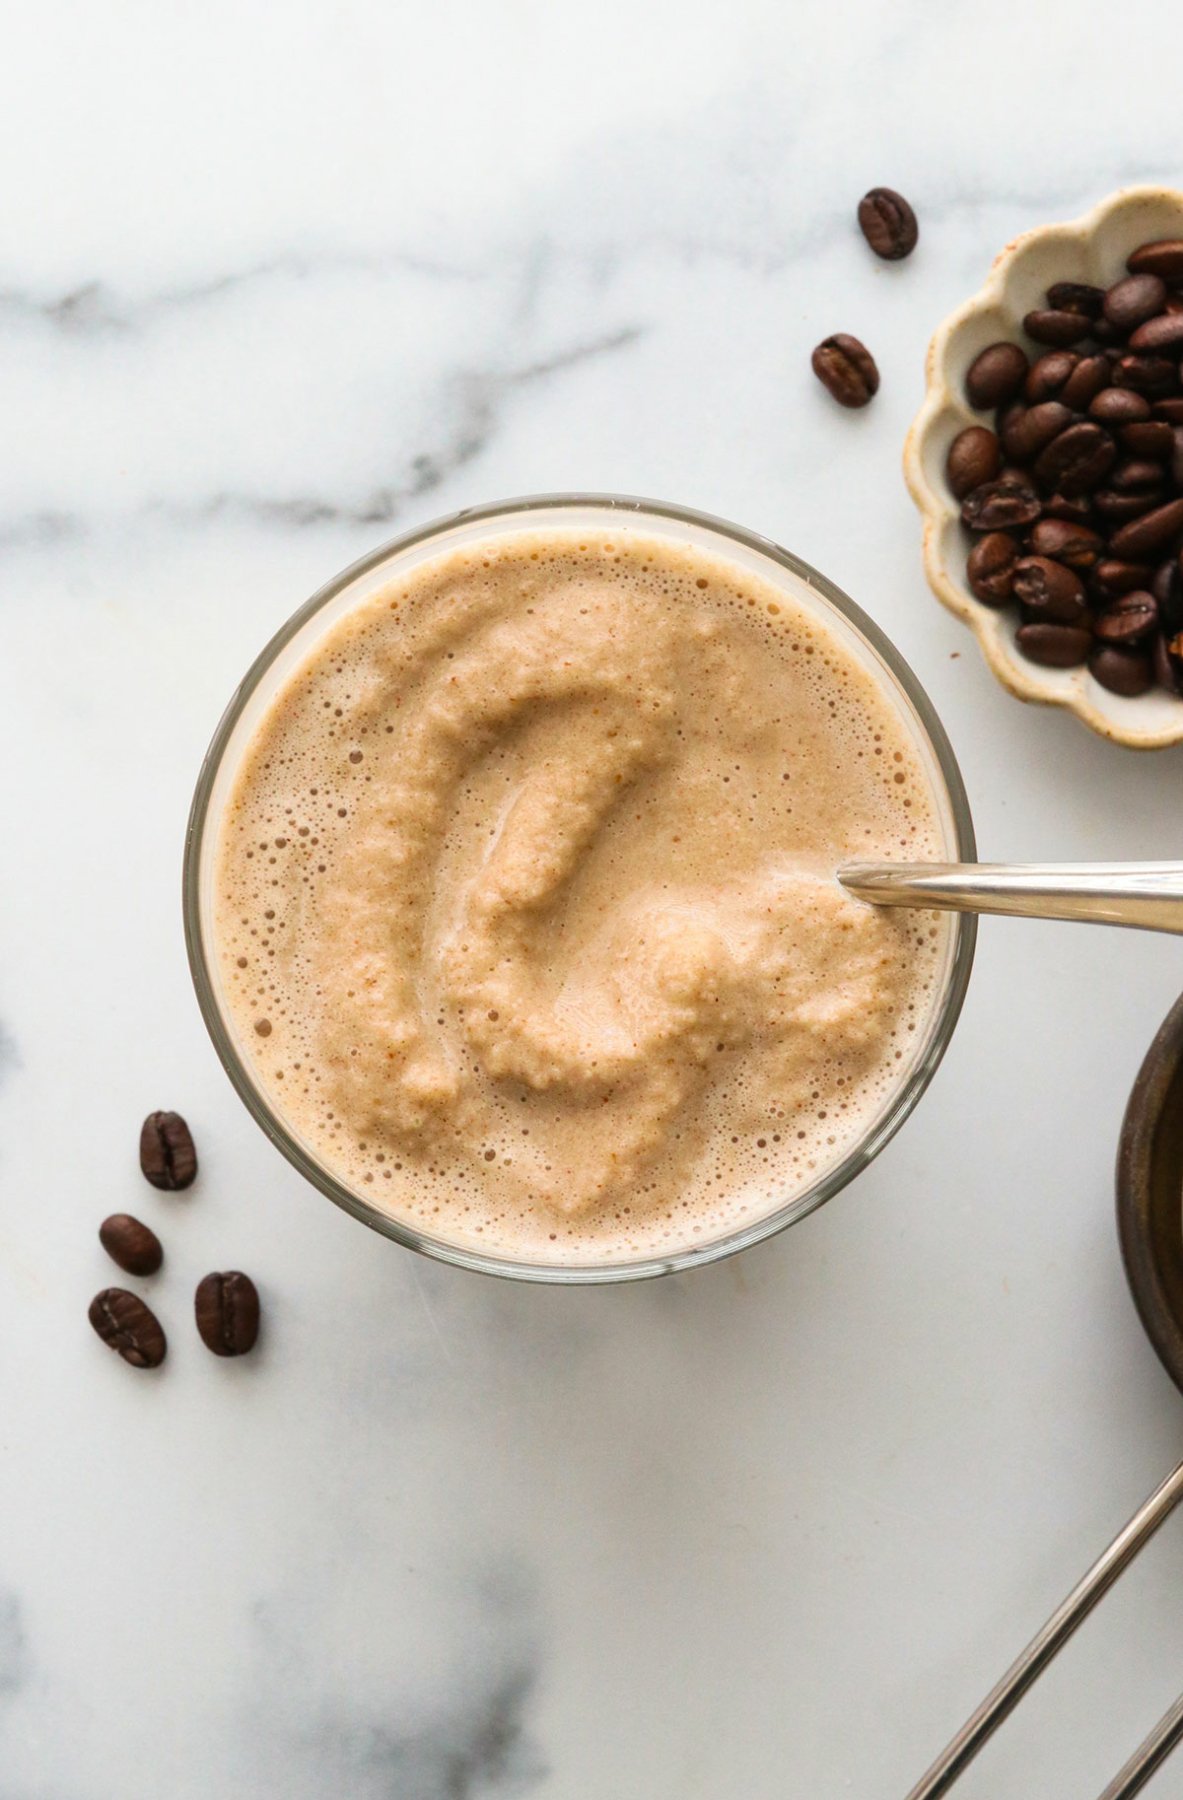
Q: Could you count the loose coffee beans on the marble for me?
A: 6